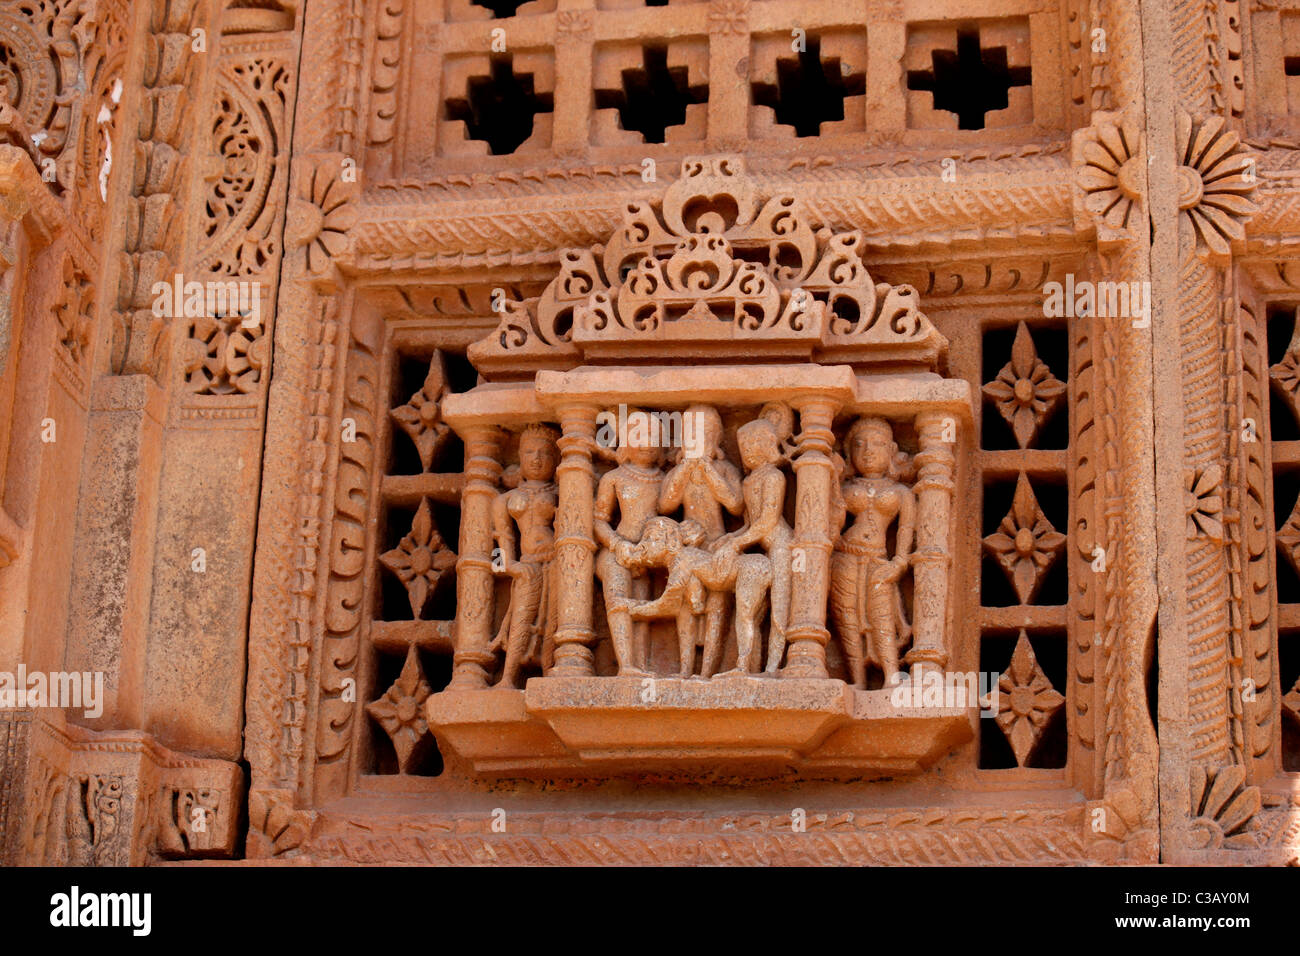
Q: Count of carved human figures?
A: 6